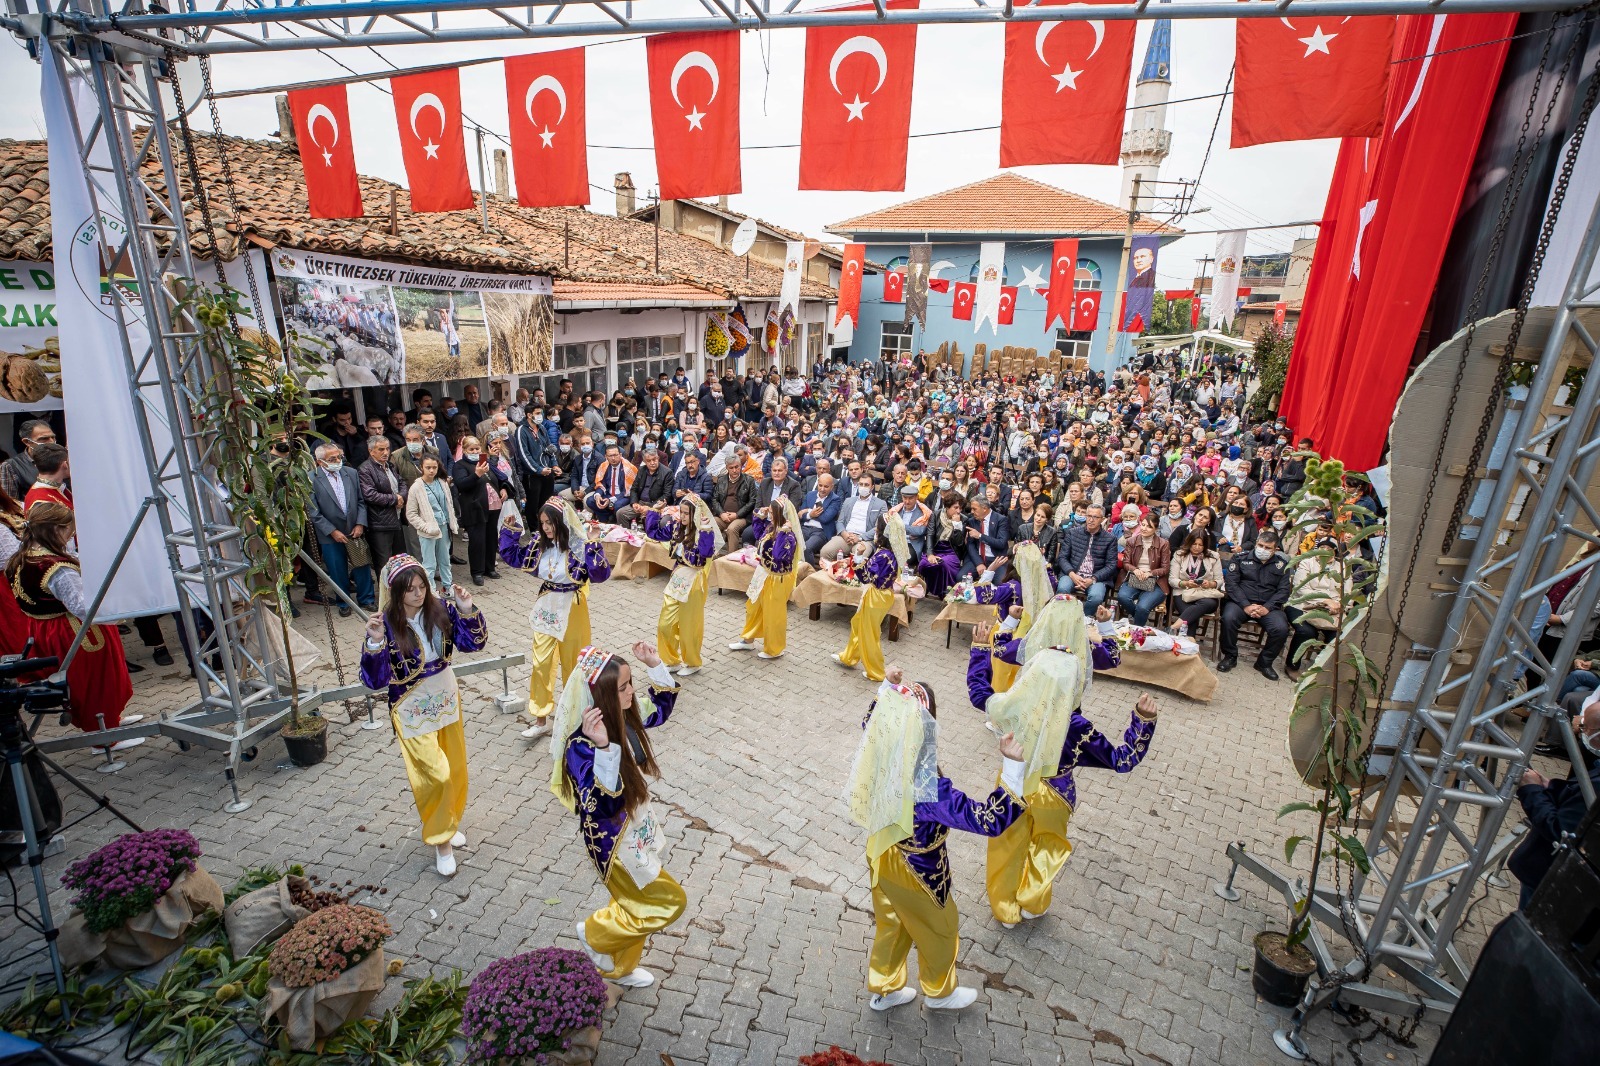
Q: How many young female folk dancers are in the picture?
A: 10